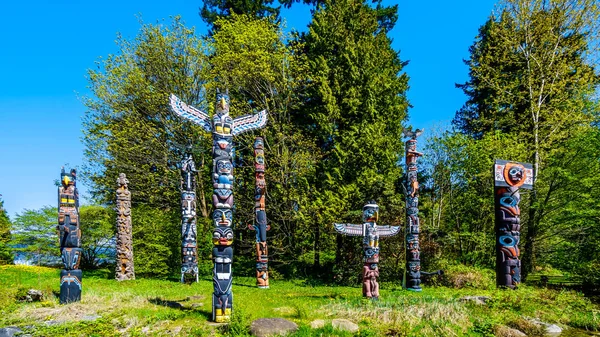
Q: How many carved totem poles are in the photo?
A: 8